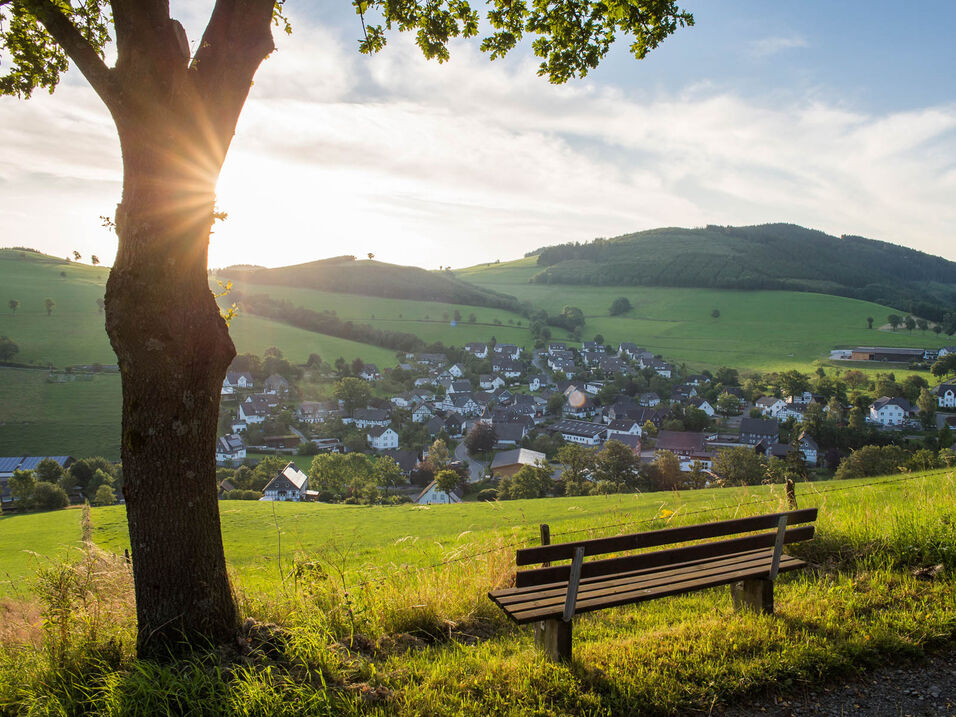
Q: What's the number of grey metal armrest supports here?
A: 2